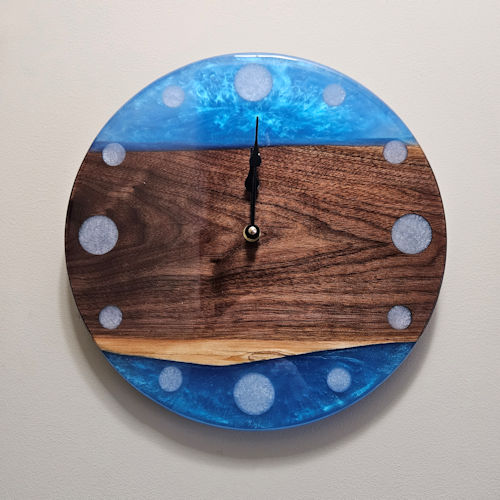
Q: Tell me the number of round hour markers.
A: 12